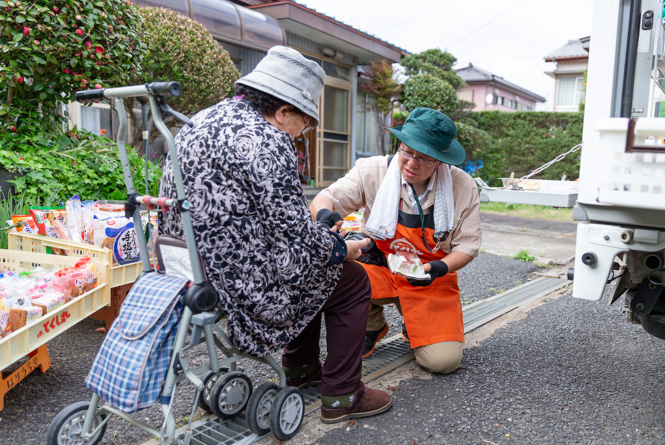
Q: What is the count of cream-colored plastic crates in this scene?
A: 2